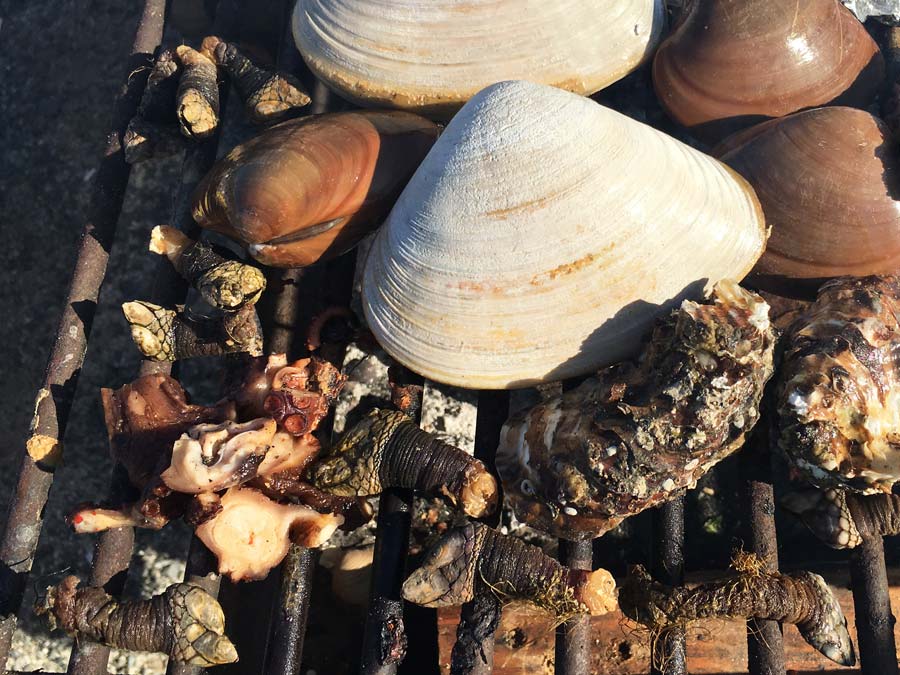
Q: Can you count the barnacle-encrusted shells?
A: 2